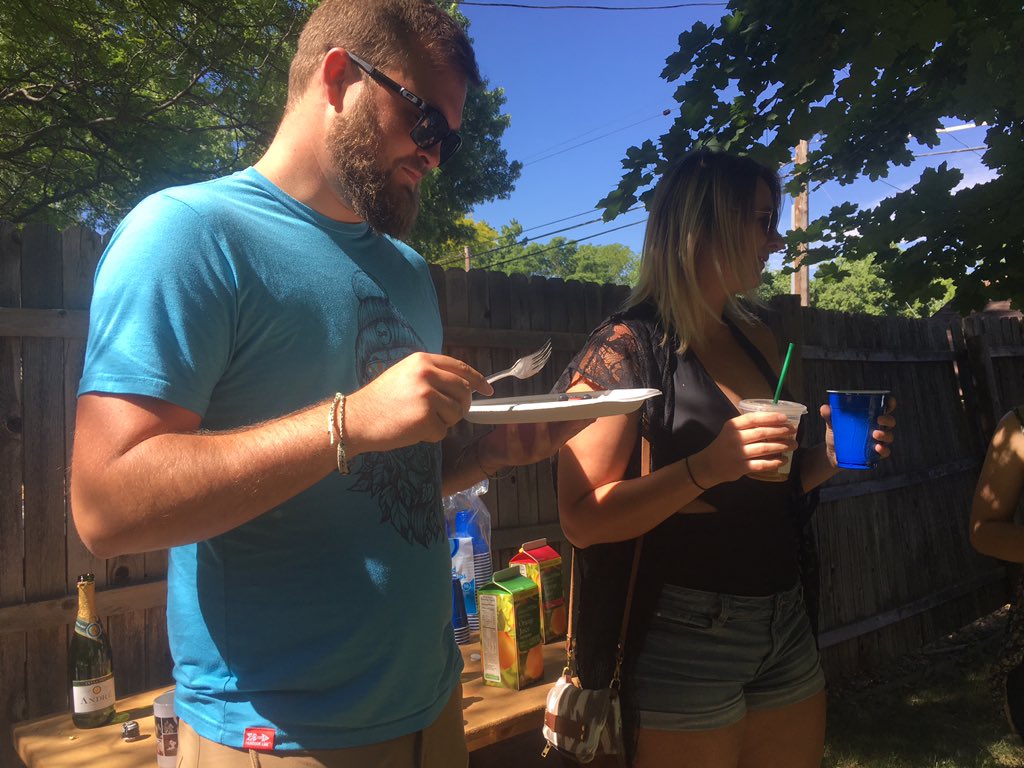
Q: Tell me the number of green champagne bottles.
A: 1